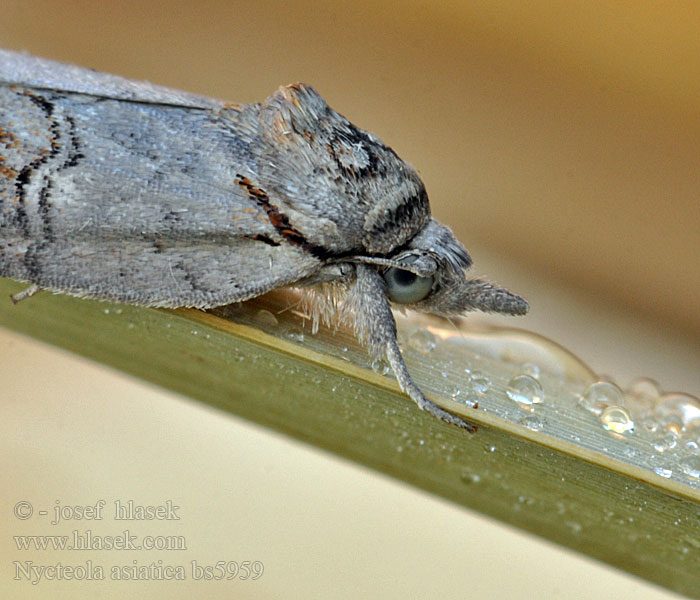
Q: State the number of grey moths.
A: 1